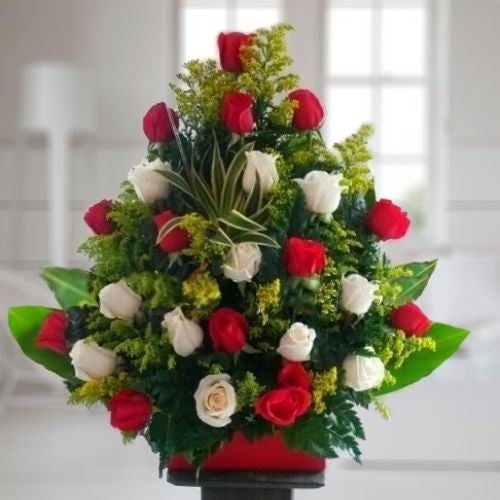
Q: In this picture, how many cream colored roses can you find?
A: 11